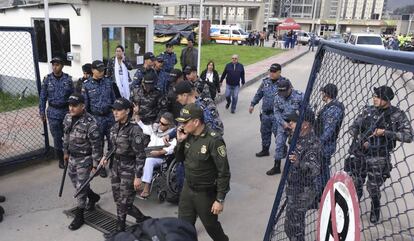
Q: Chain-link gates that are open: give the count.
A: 2